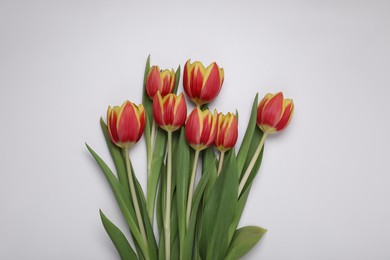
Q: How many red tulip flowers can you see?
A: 7